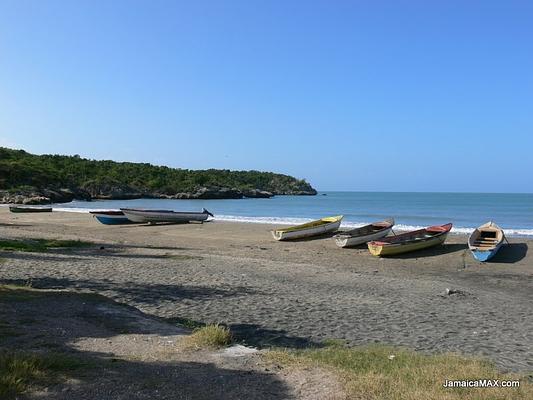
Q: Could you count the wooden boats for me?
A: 7